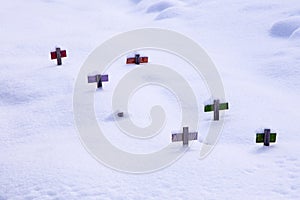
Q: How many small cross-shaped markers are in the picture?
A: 6